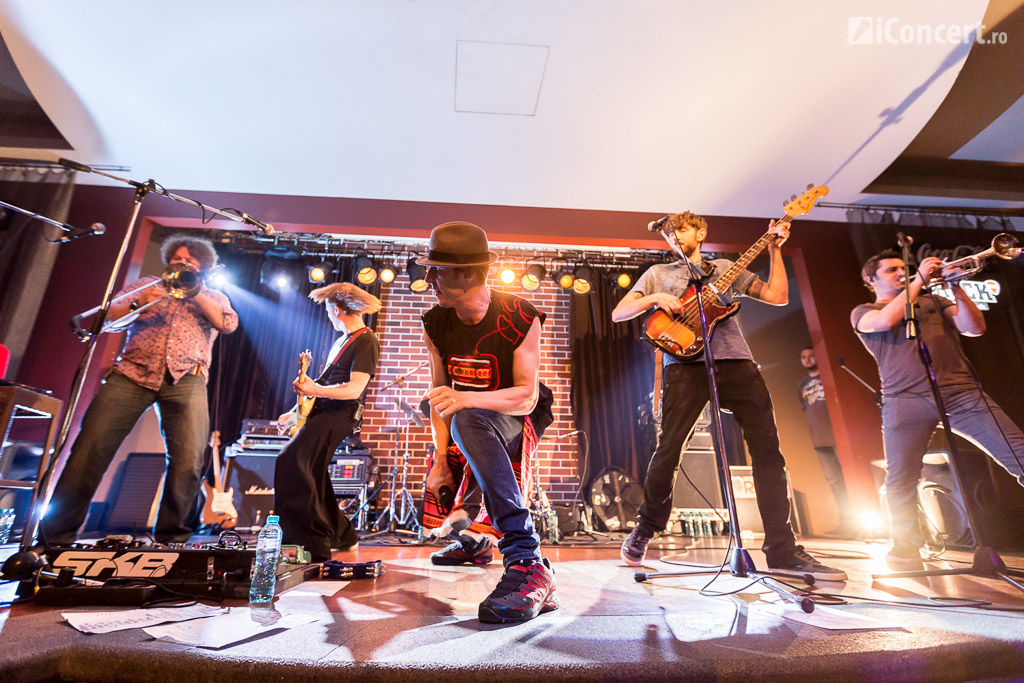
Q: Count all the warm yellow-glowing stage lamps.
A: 9